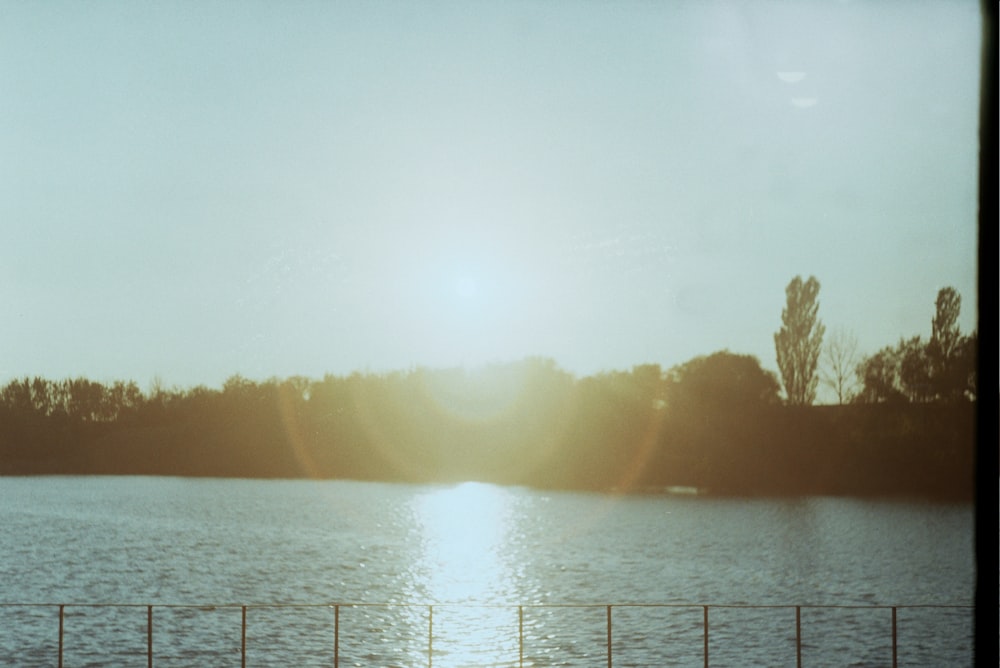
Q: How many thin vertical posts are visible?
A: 10